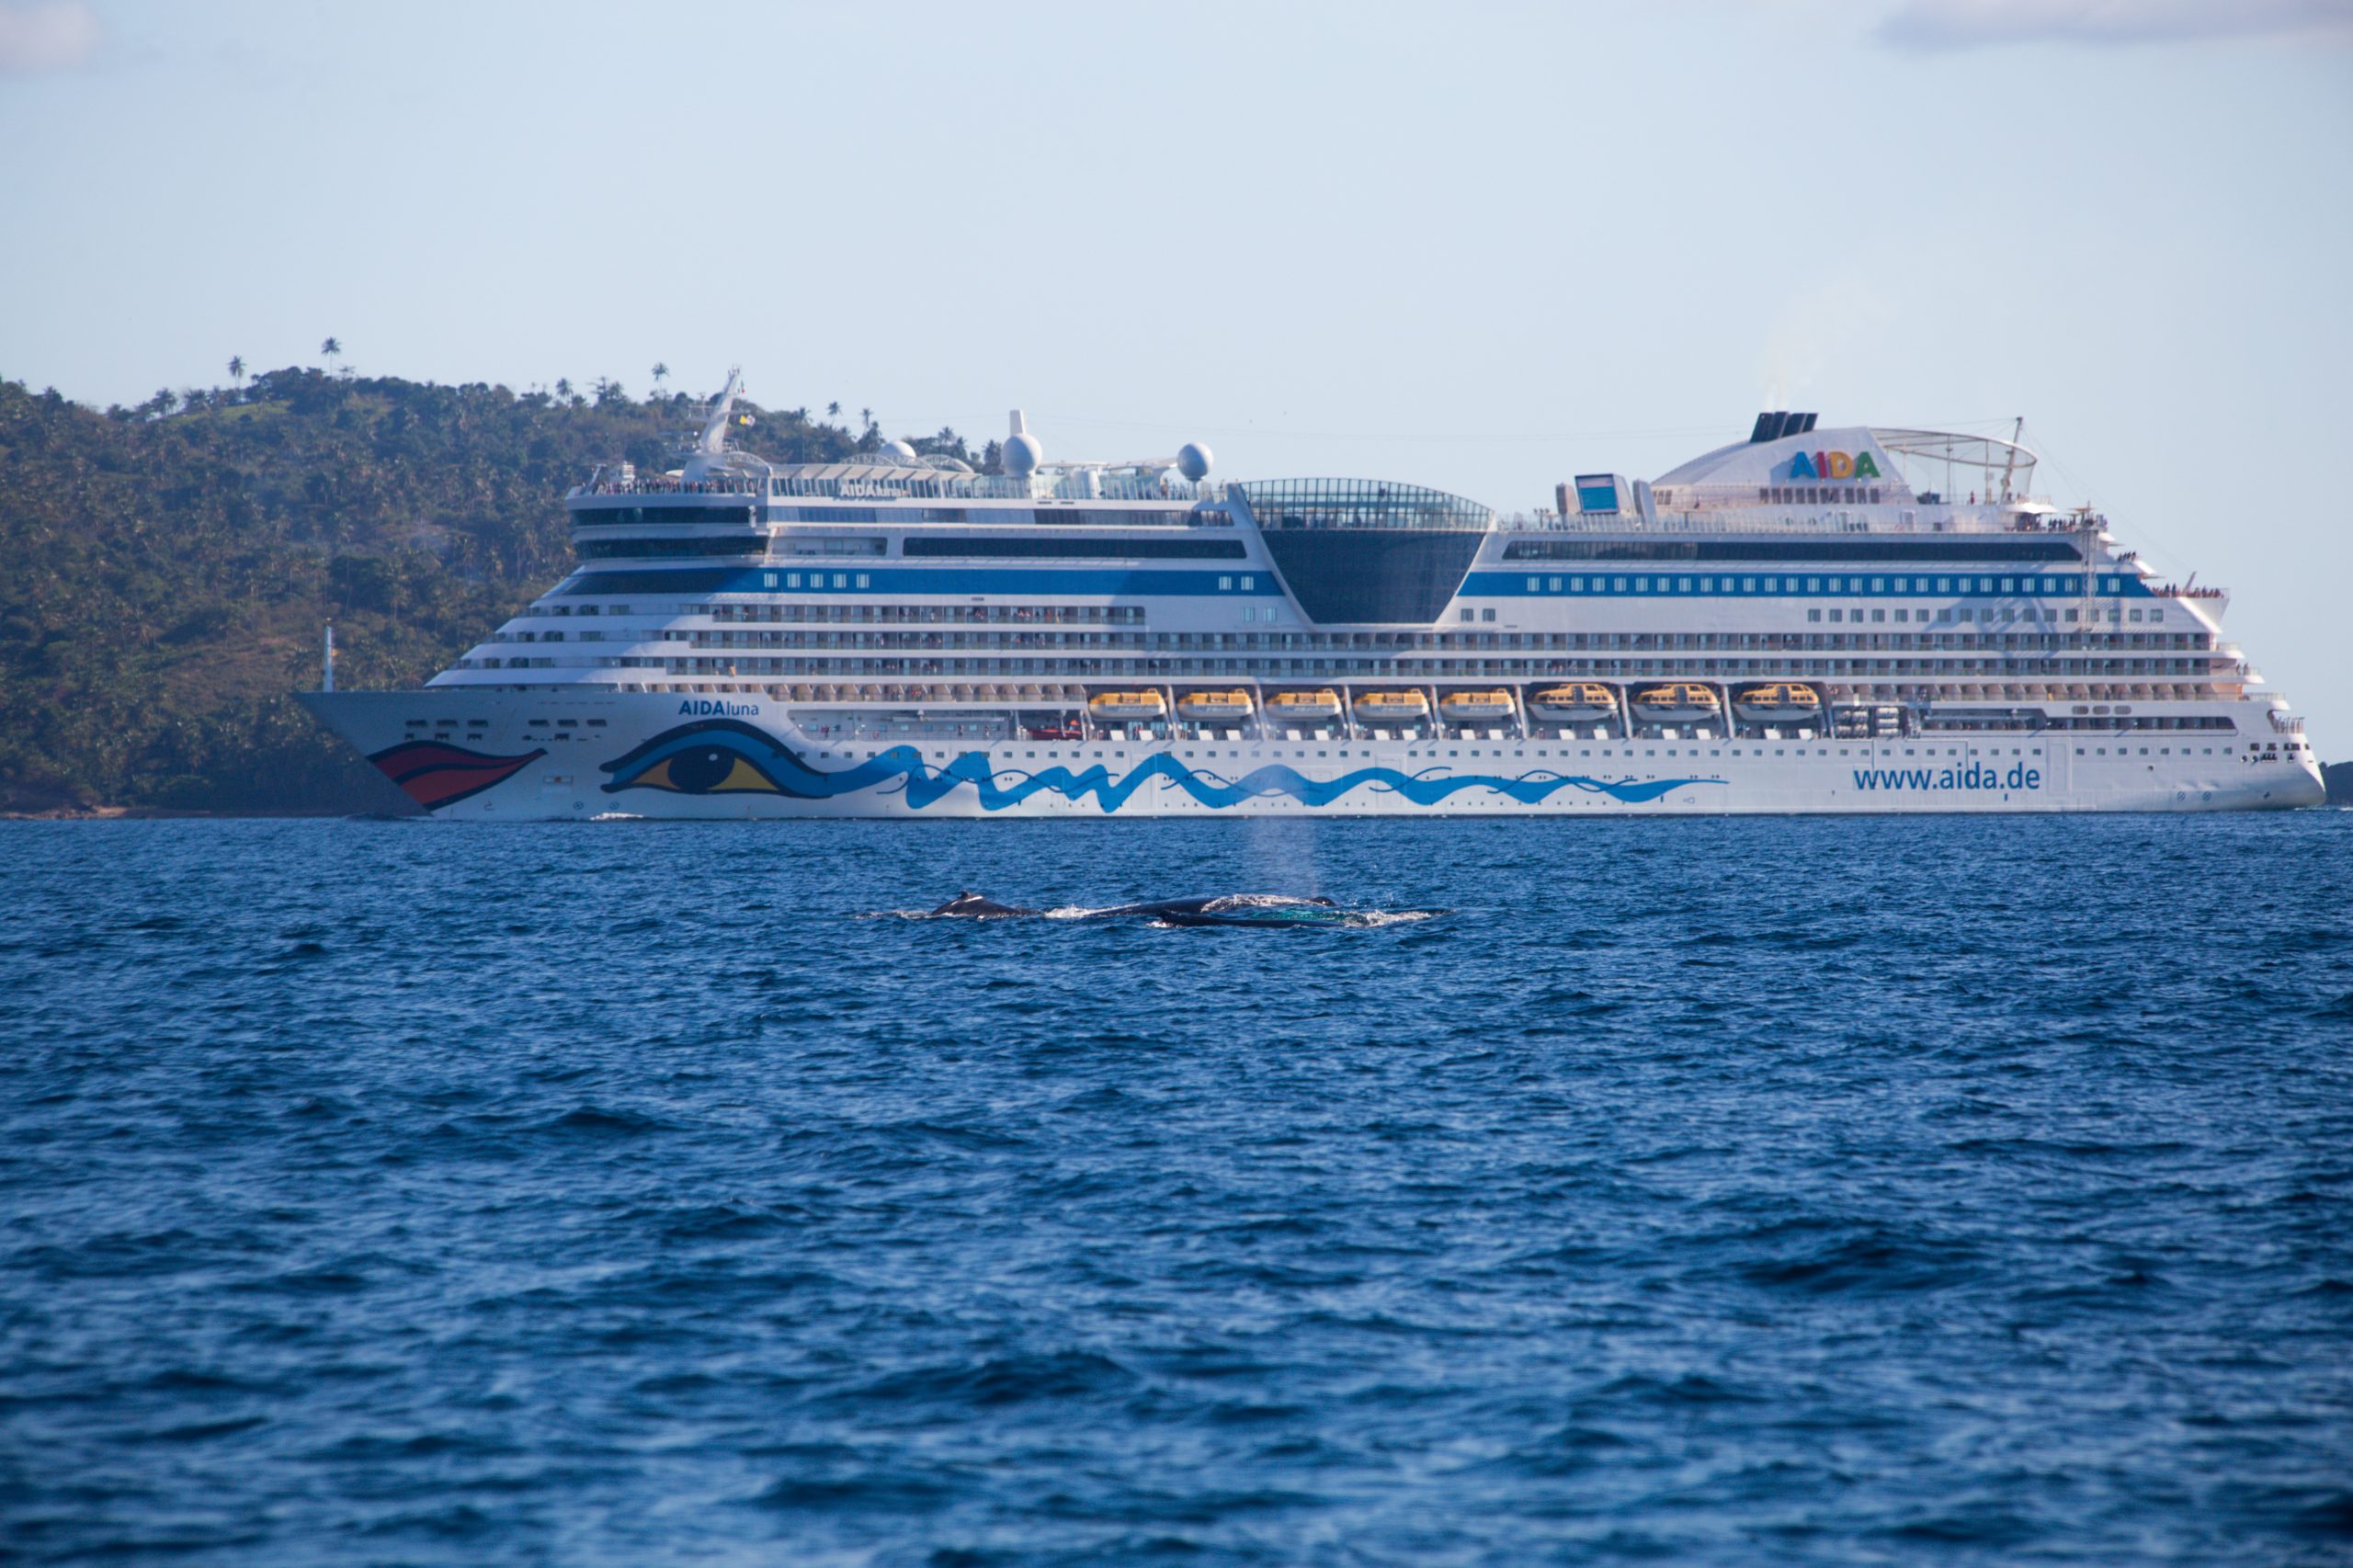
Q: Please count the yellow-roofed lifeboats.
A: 8